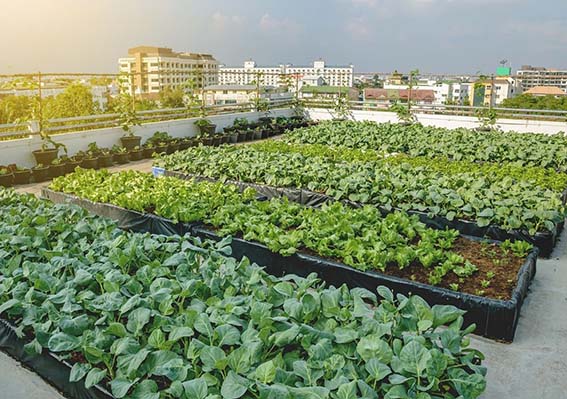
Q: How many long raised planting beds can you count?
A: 5